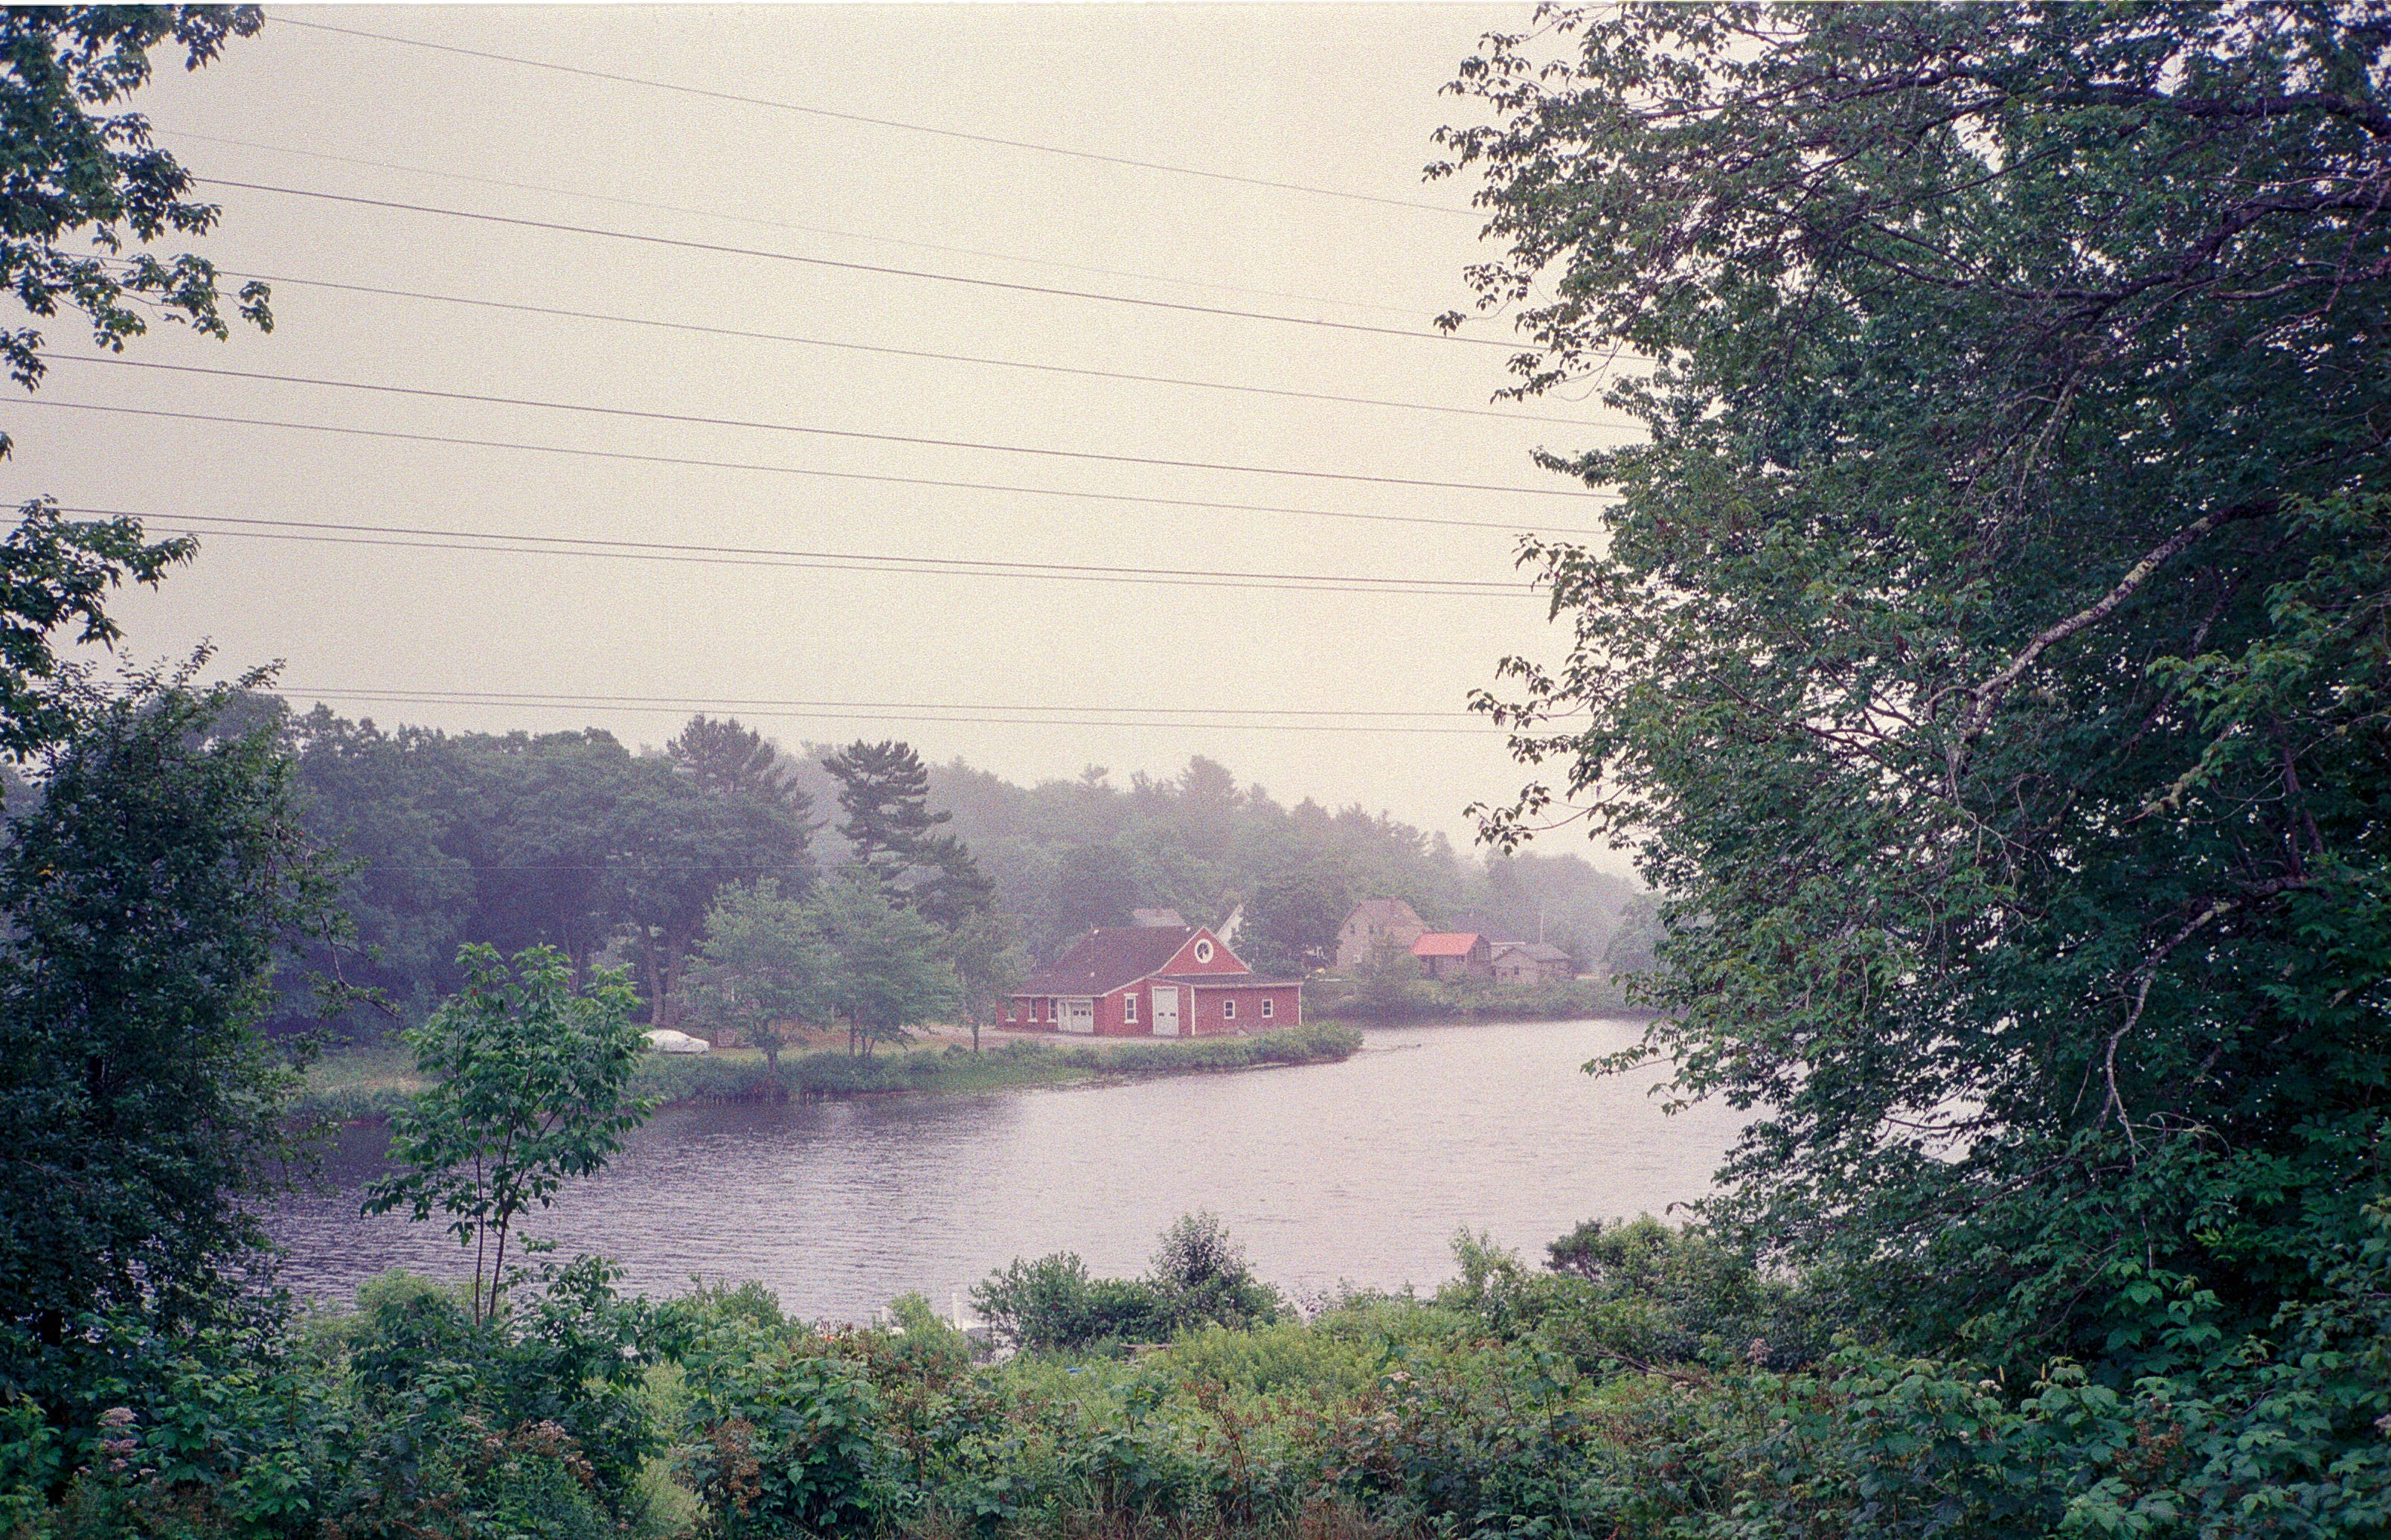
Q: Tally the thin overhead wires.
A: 10